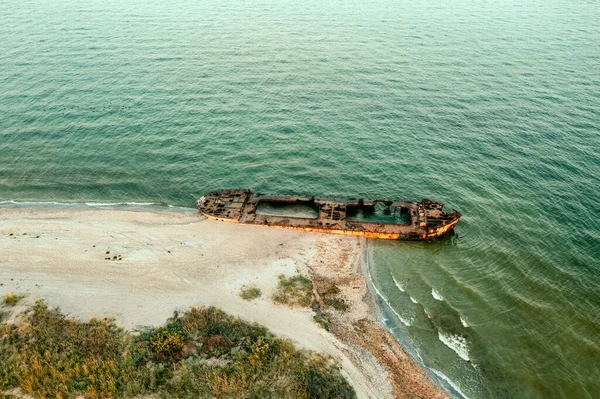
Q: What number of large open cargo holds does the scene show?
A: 2